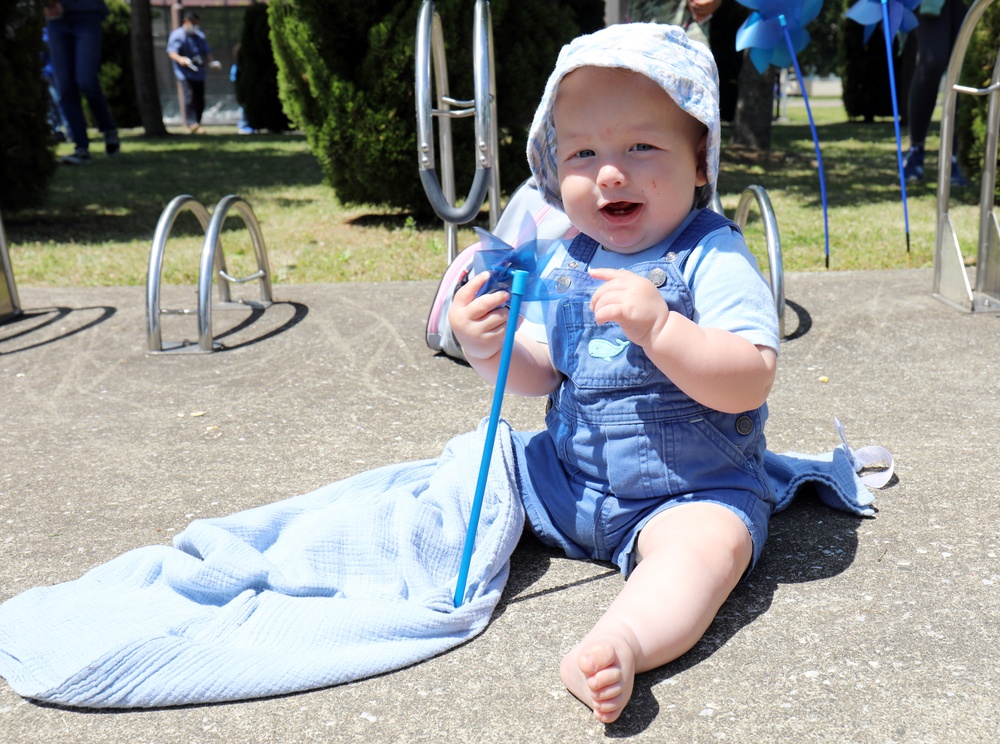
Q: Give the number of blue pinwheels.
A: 3